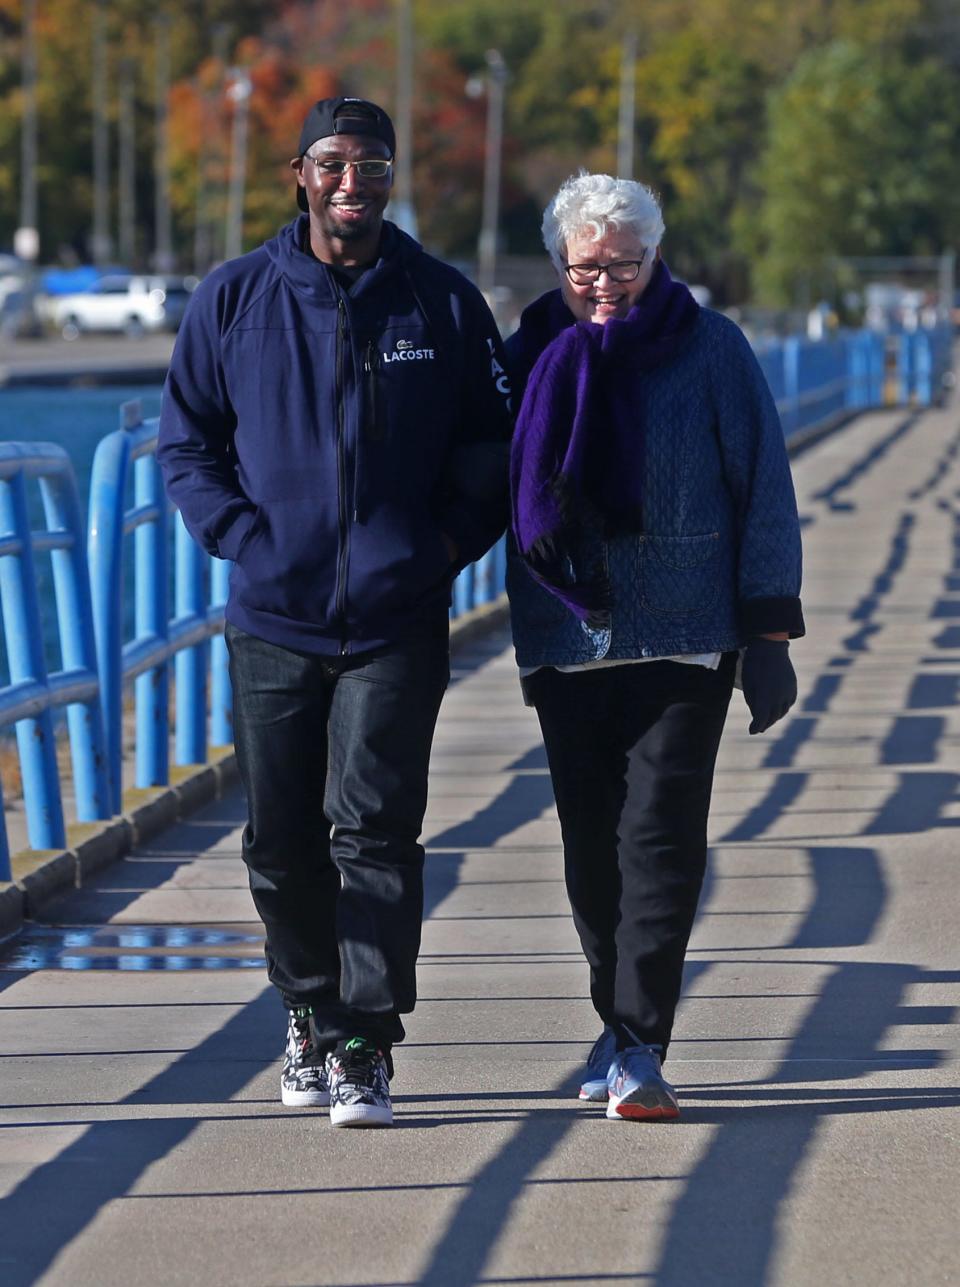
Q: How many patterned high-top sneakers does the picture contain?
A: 2